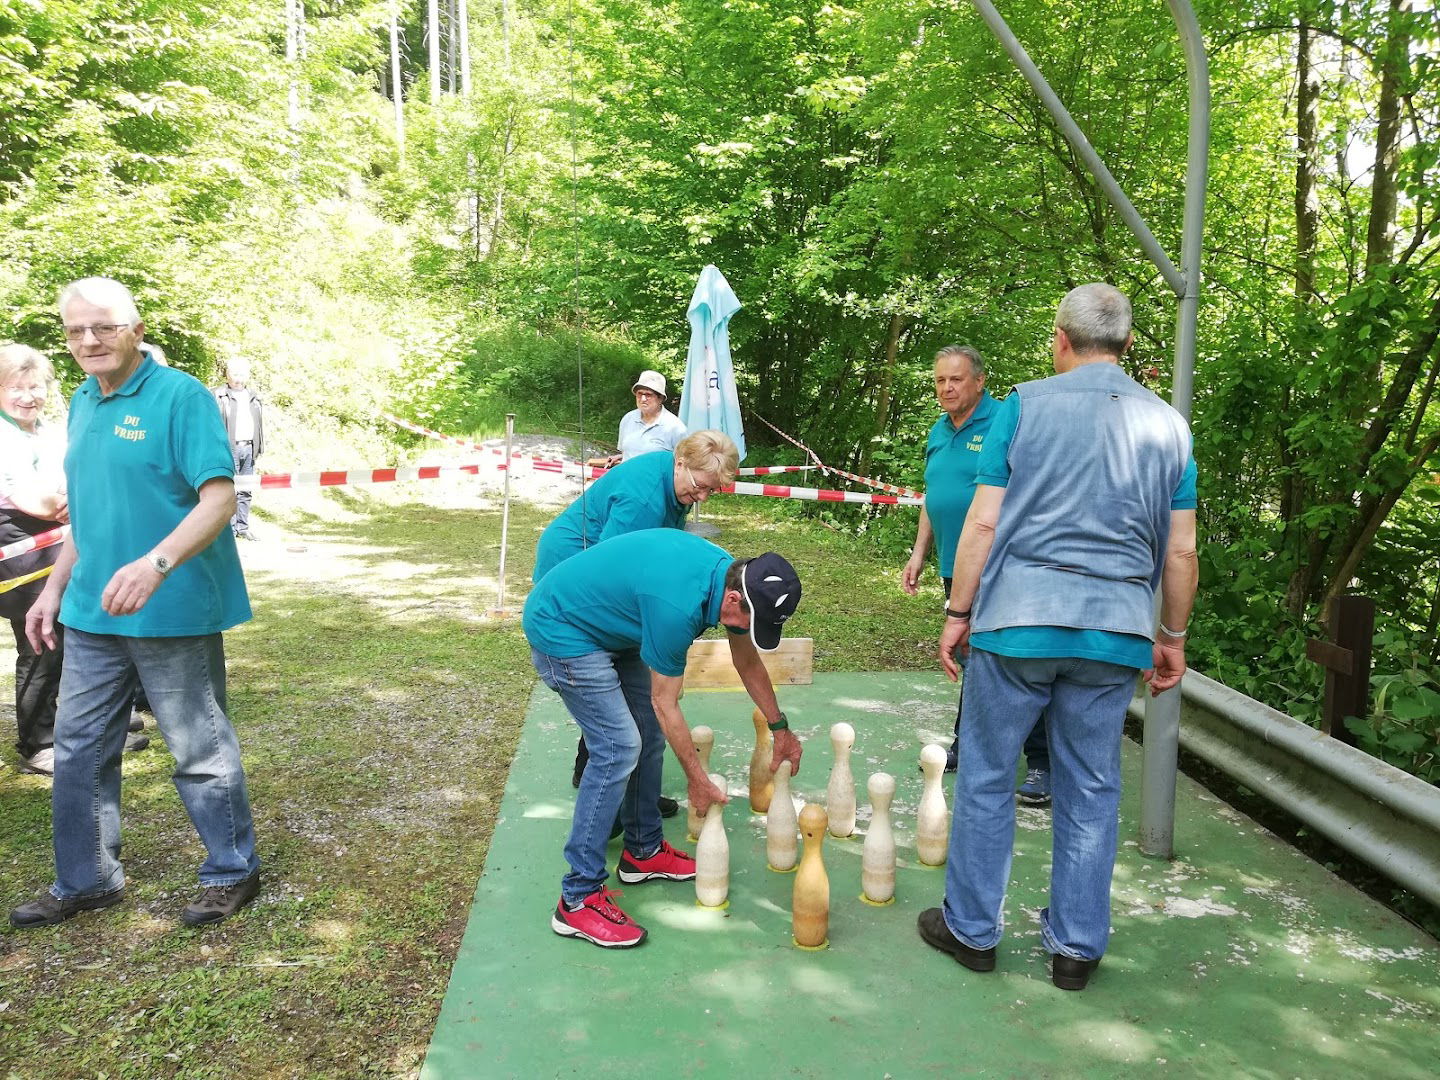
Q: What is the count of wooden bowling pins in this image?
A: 8